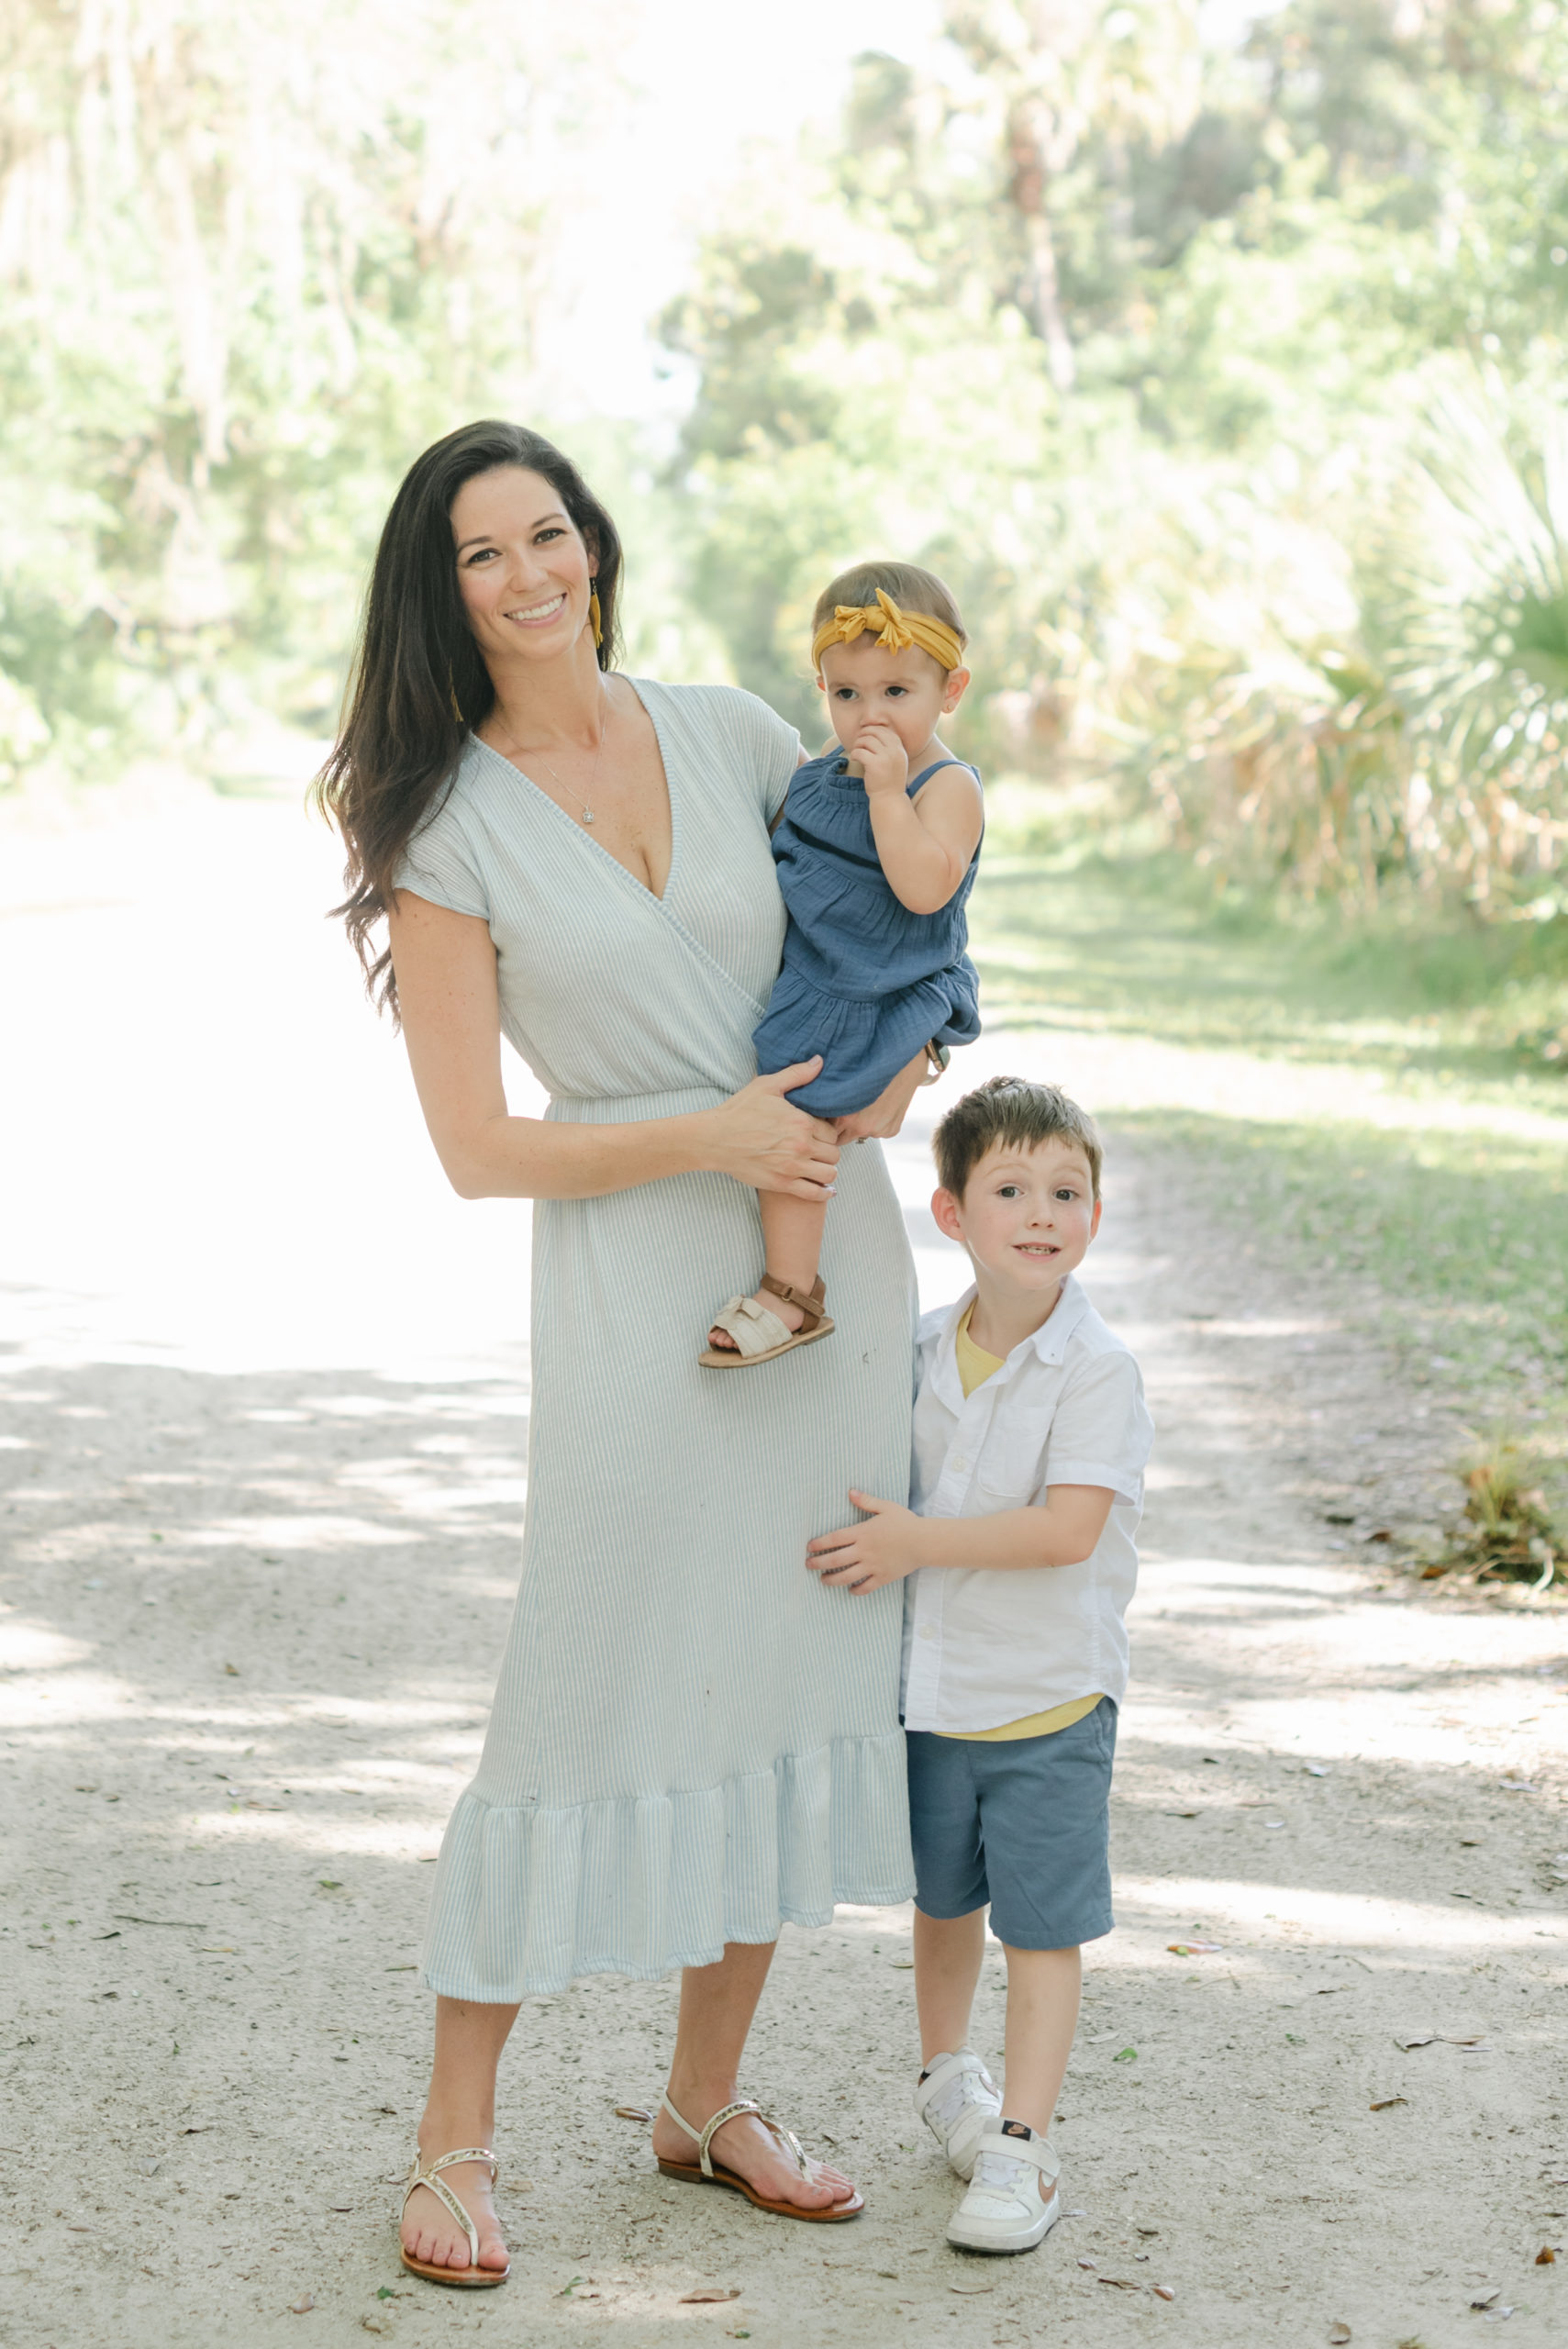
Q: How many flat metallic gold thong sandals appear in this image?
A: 2